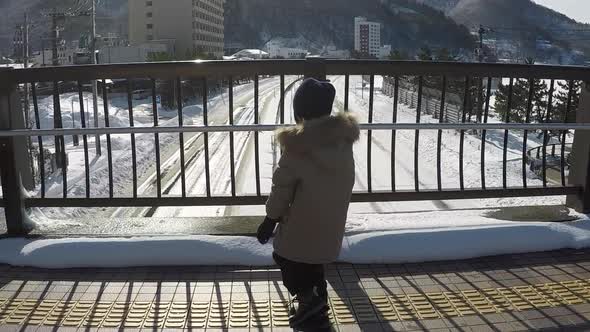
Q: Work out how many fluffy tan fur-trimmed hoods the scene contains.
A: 1